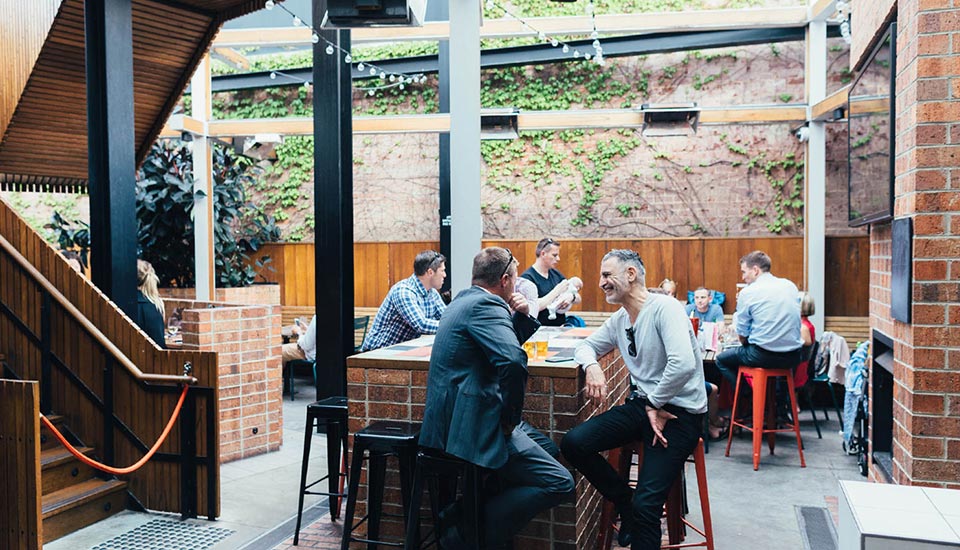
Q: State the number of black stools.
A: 3